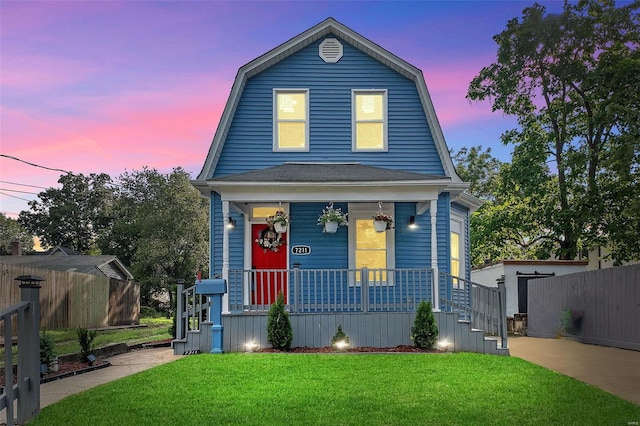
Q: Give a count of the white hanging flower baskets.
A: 3